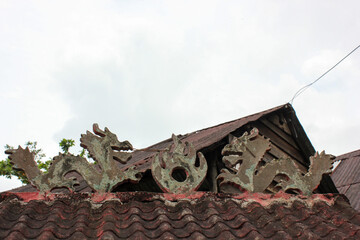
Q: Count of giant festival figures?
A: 0